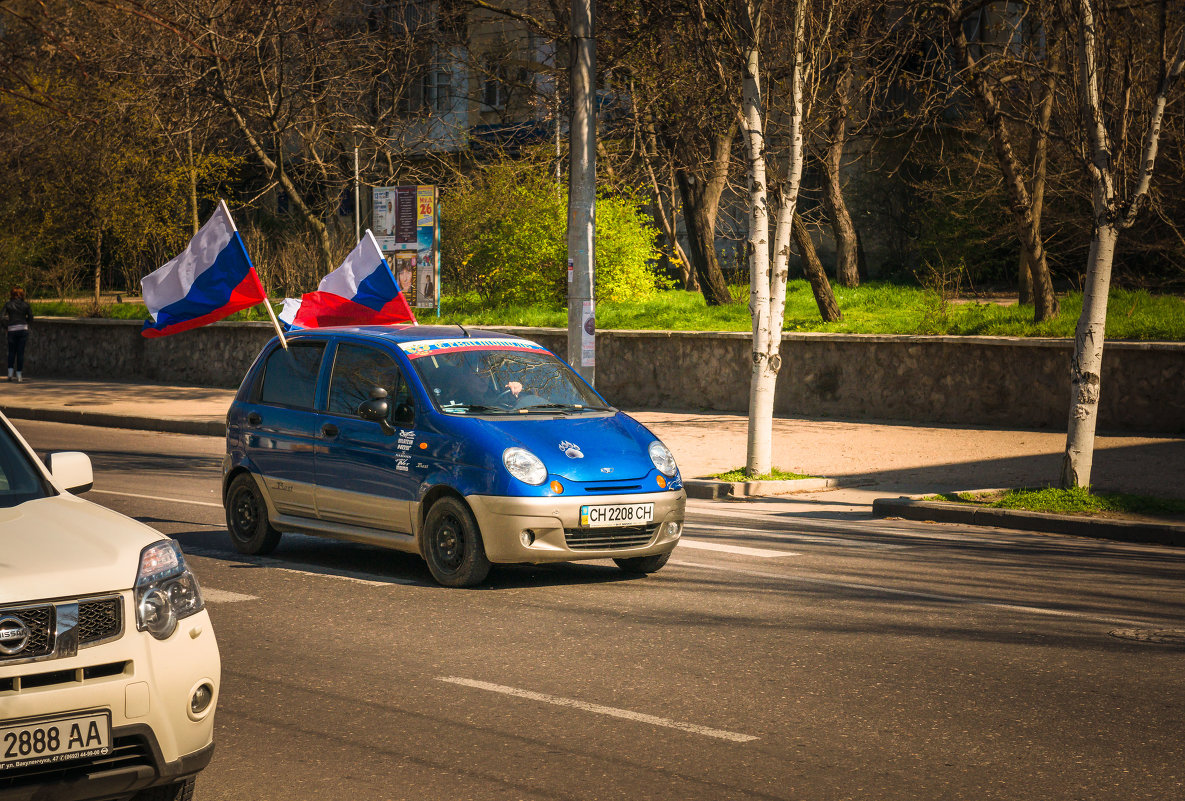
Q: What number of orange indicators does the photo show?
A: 3